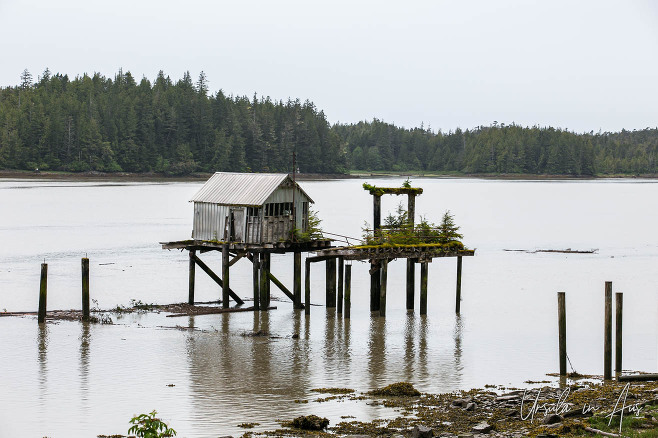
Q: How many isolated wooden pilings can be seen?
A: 5